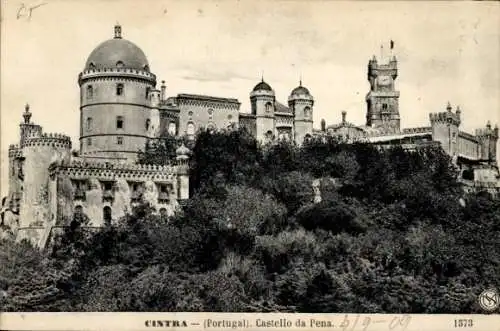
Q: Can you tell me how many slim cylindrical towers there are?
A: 2